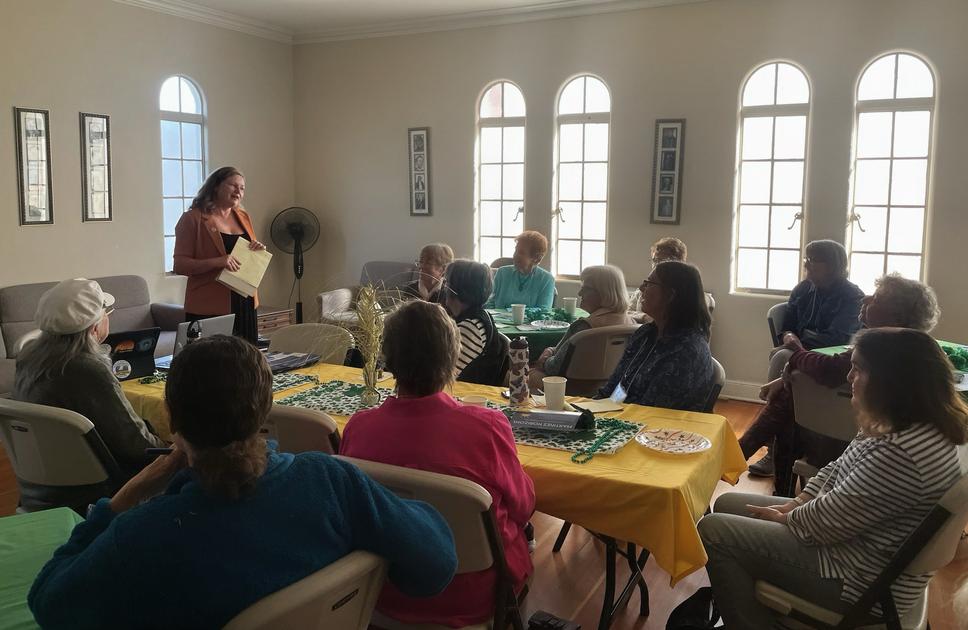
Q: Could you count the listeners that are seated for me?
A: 12